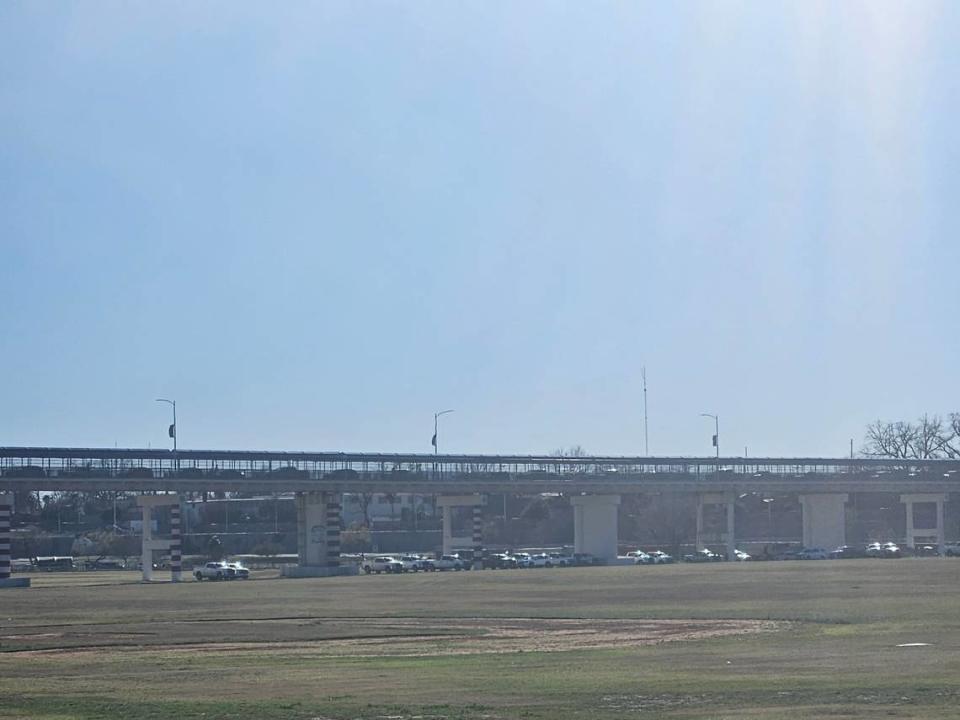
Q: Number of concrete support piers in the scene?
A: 8